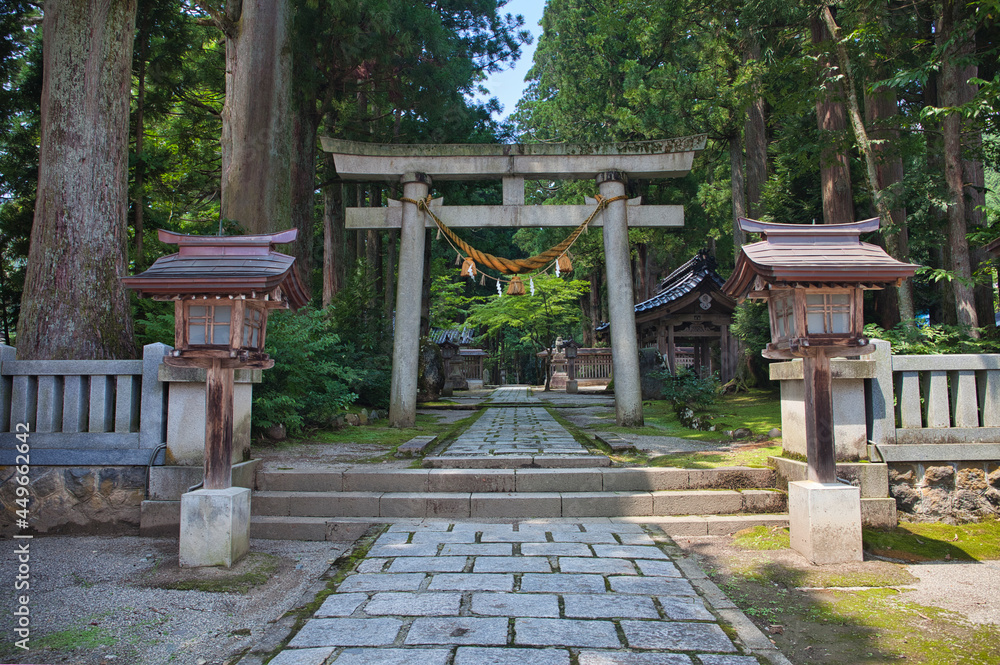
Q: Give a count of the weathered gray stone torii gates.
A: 1